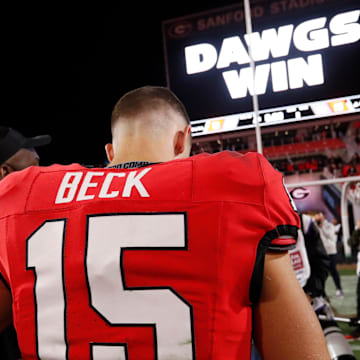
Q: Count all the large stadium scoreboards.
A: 1